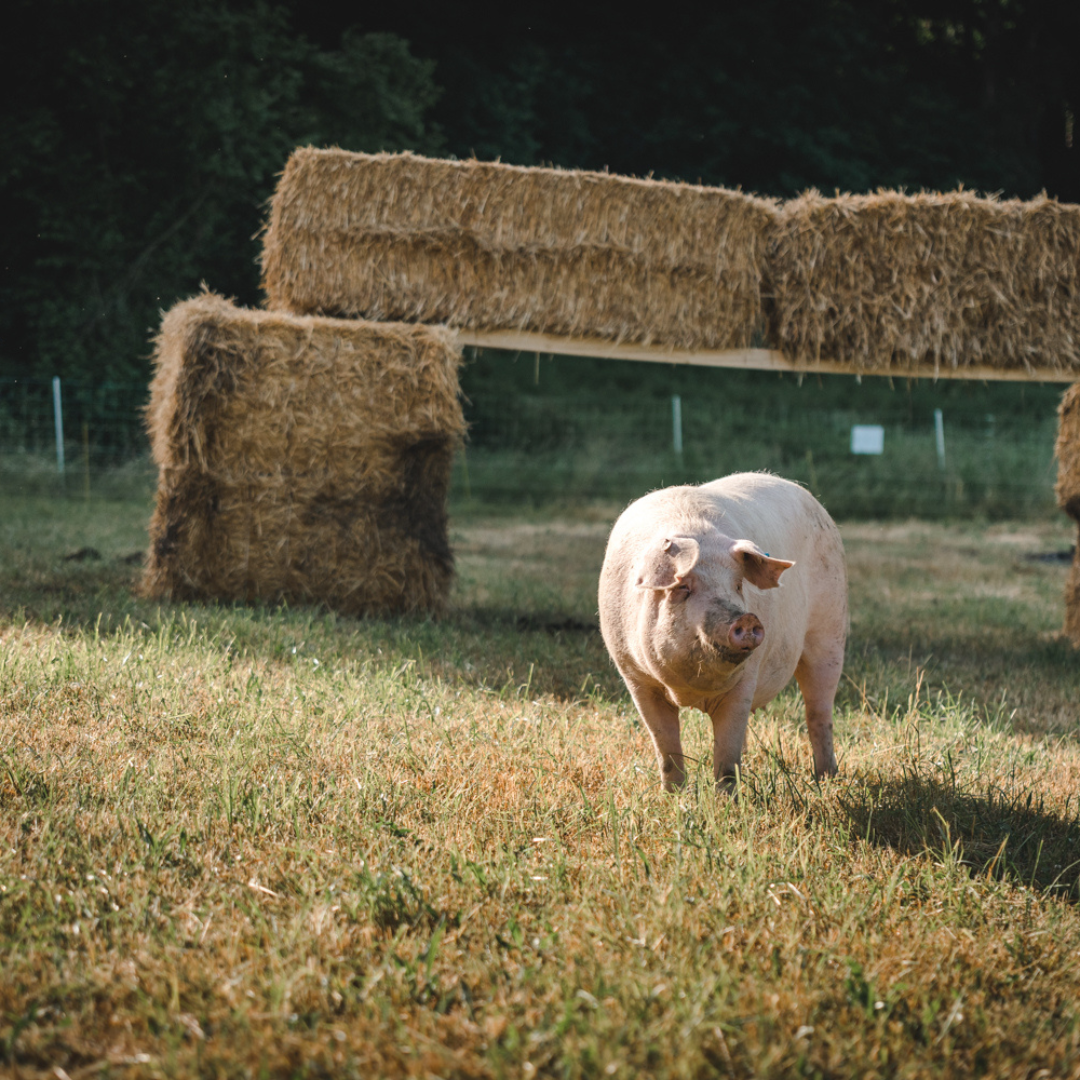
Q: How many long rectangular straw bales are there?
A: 2